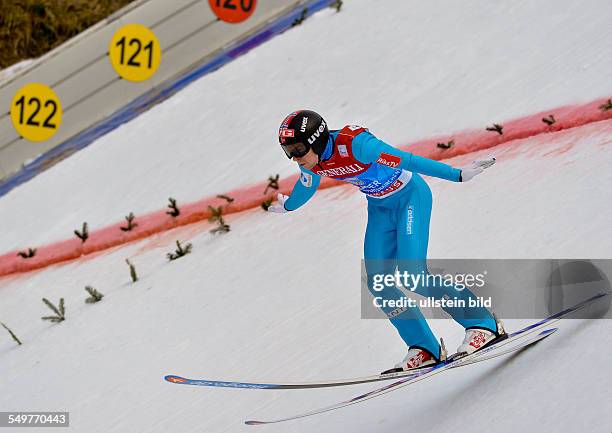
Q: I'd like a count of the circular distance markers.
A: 3